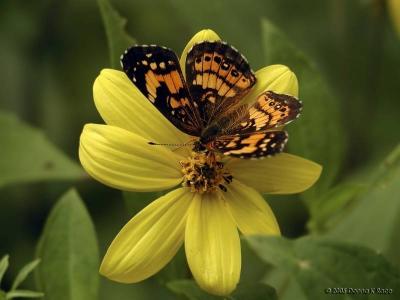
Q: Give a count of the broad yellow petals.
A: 8